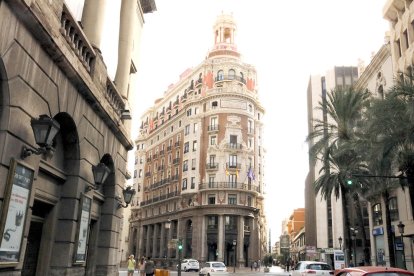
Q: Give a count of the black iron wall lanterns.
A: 3